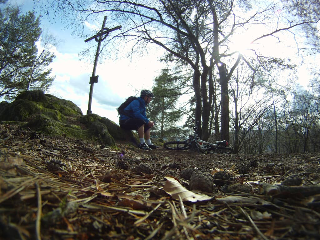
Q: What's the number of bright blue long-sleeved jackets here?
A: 1